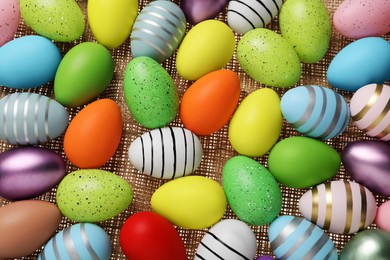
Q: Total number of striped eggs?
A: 10